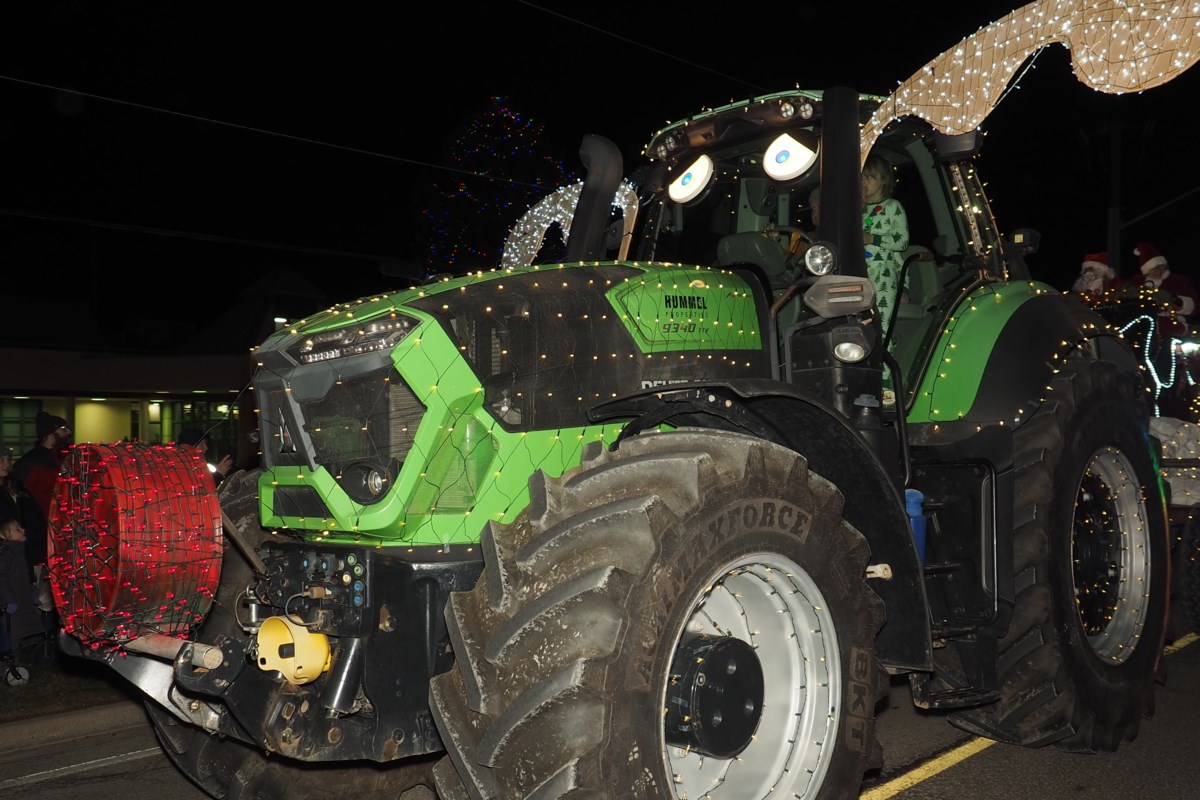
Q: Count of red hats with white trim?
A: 2